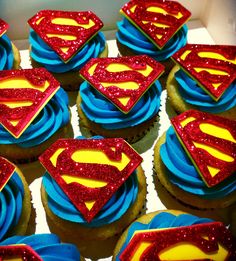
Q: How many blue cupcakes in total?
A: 11